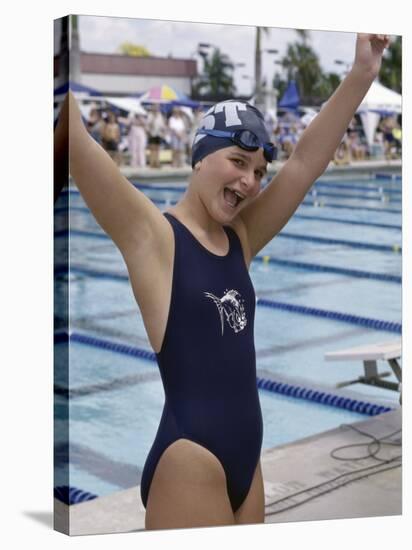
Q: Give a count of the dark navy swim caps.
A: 1